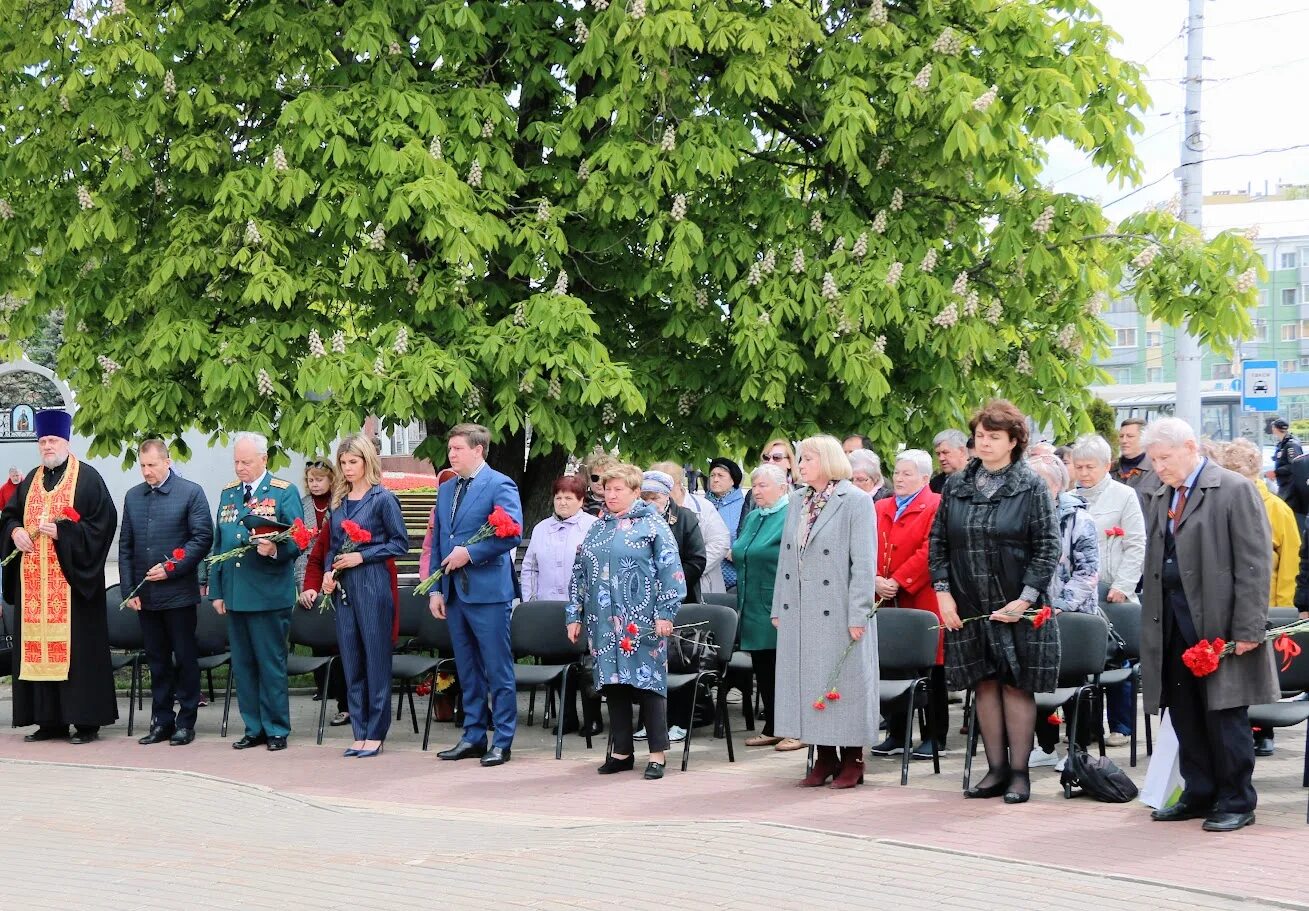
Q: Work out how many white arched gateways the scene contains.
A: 1